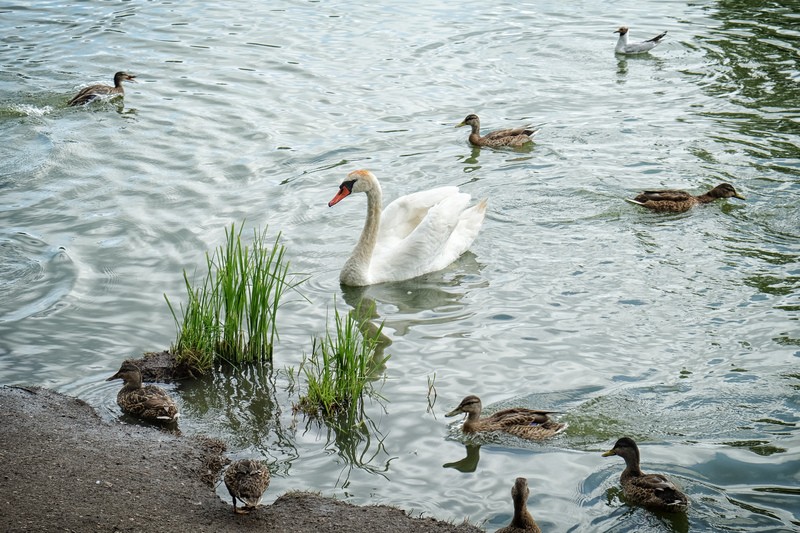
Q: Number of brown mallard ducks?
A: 8